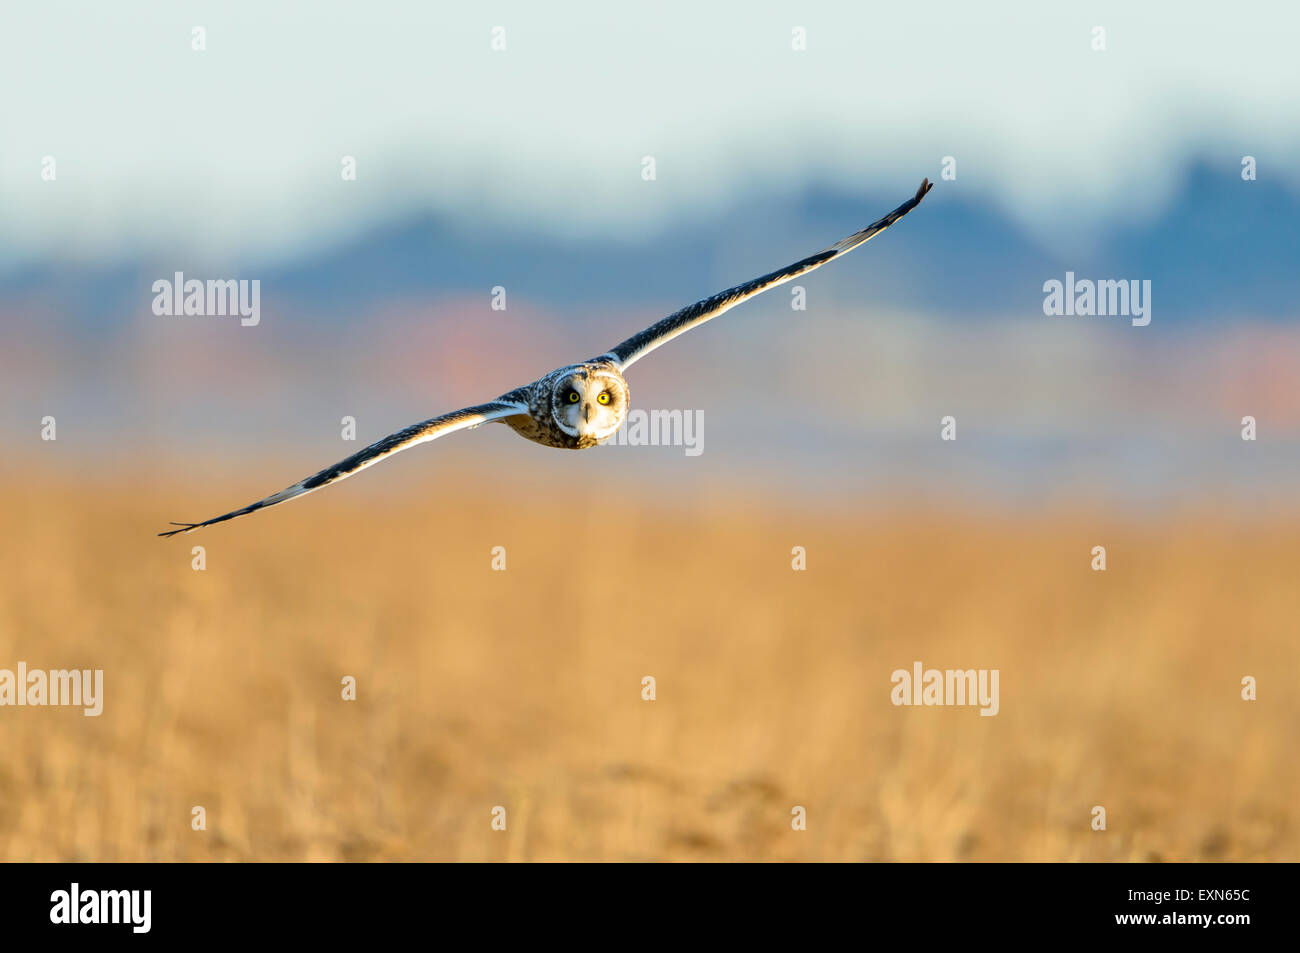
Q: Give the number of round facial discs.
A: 1